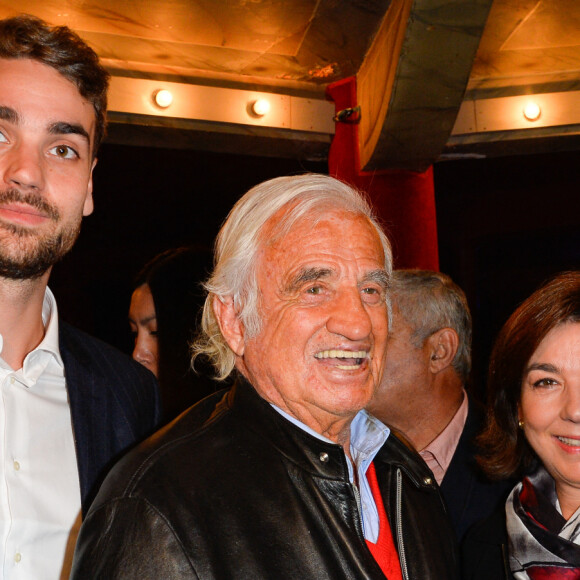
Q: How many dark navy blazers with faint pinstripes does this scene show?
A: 1